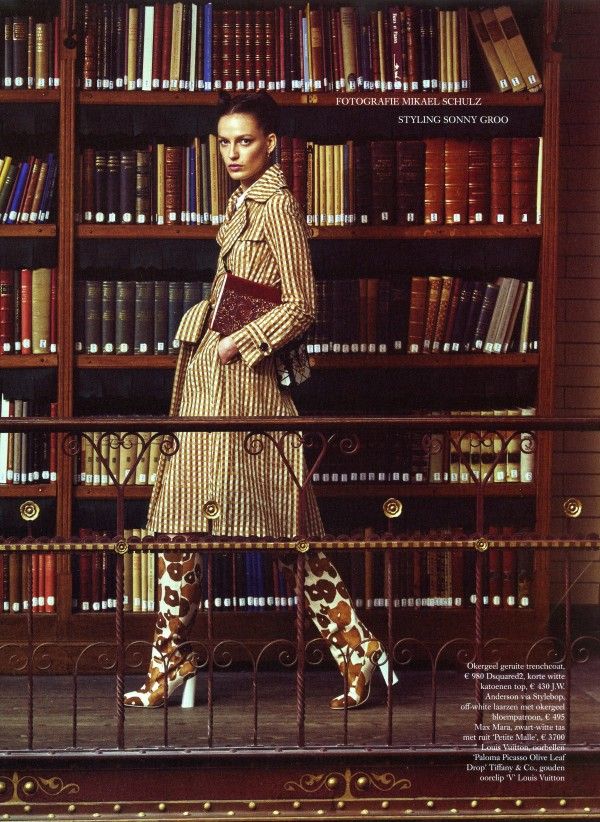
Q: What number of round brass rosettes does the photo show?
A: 7